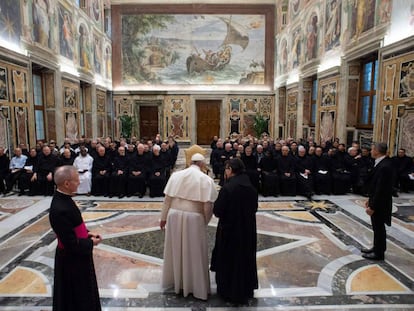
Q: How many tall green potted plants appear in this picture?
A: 2